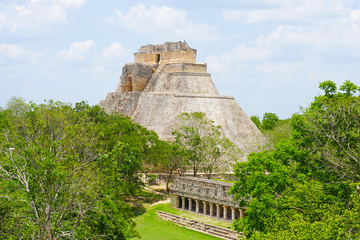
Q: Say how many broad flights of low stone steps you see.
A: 1